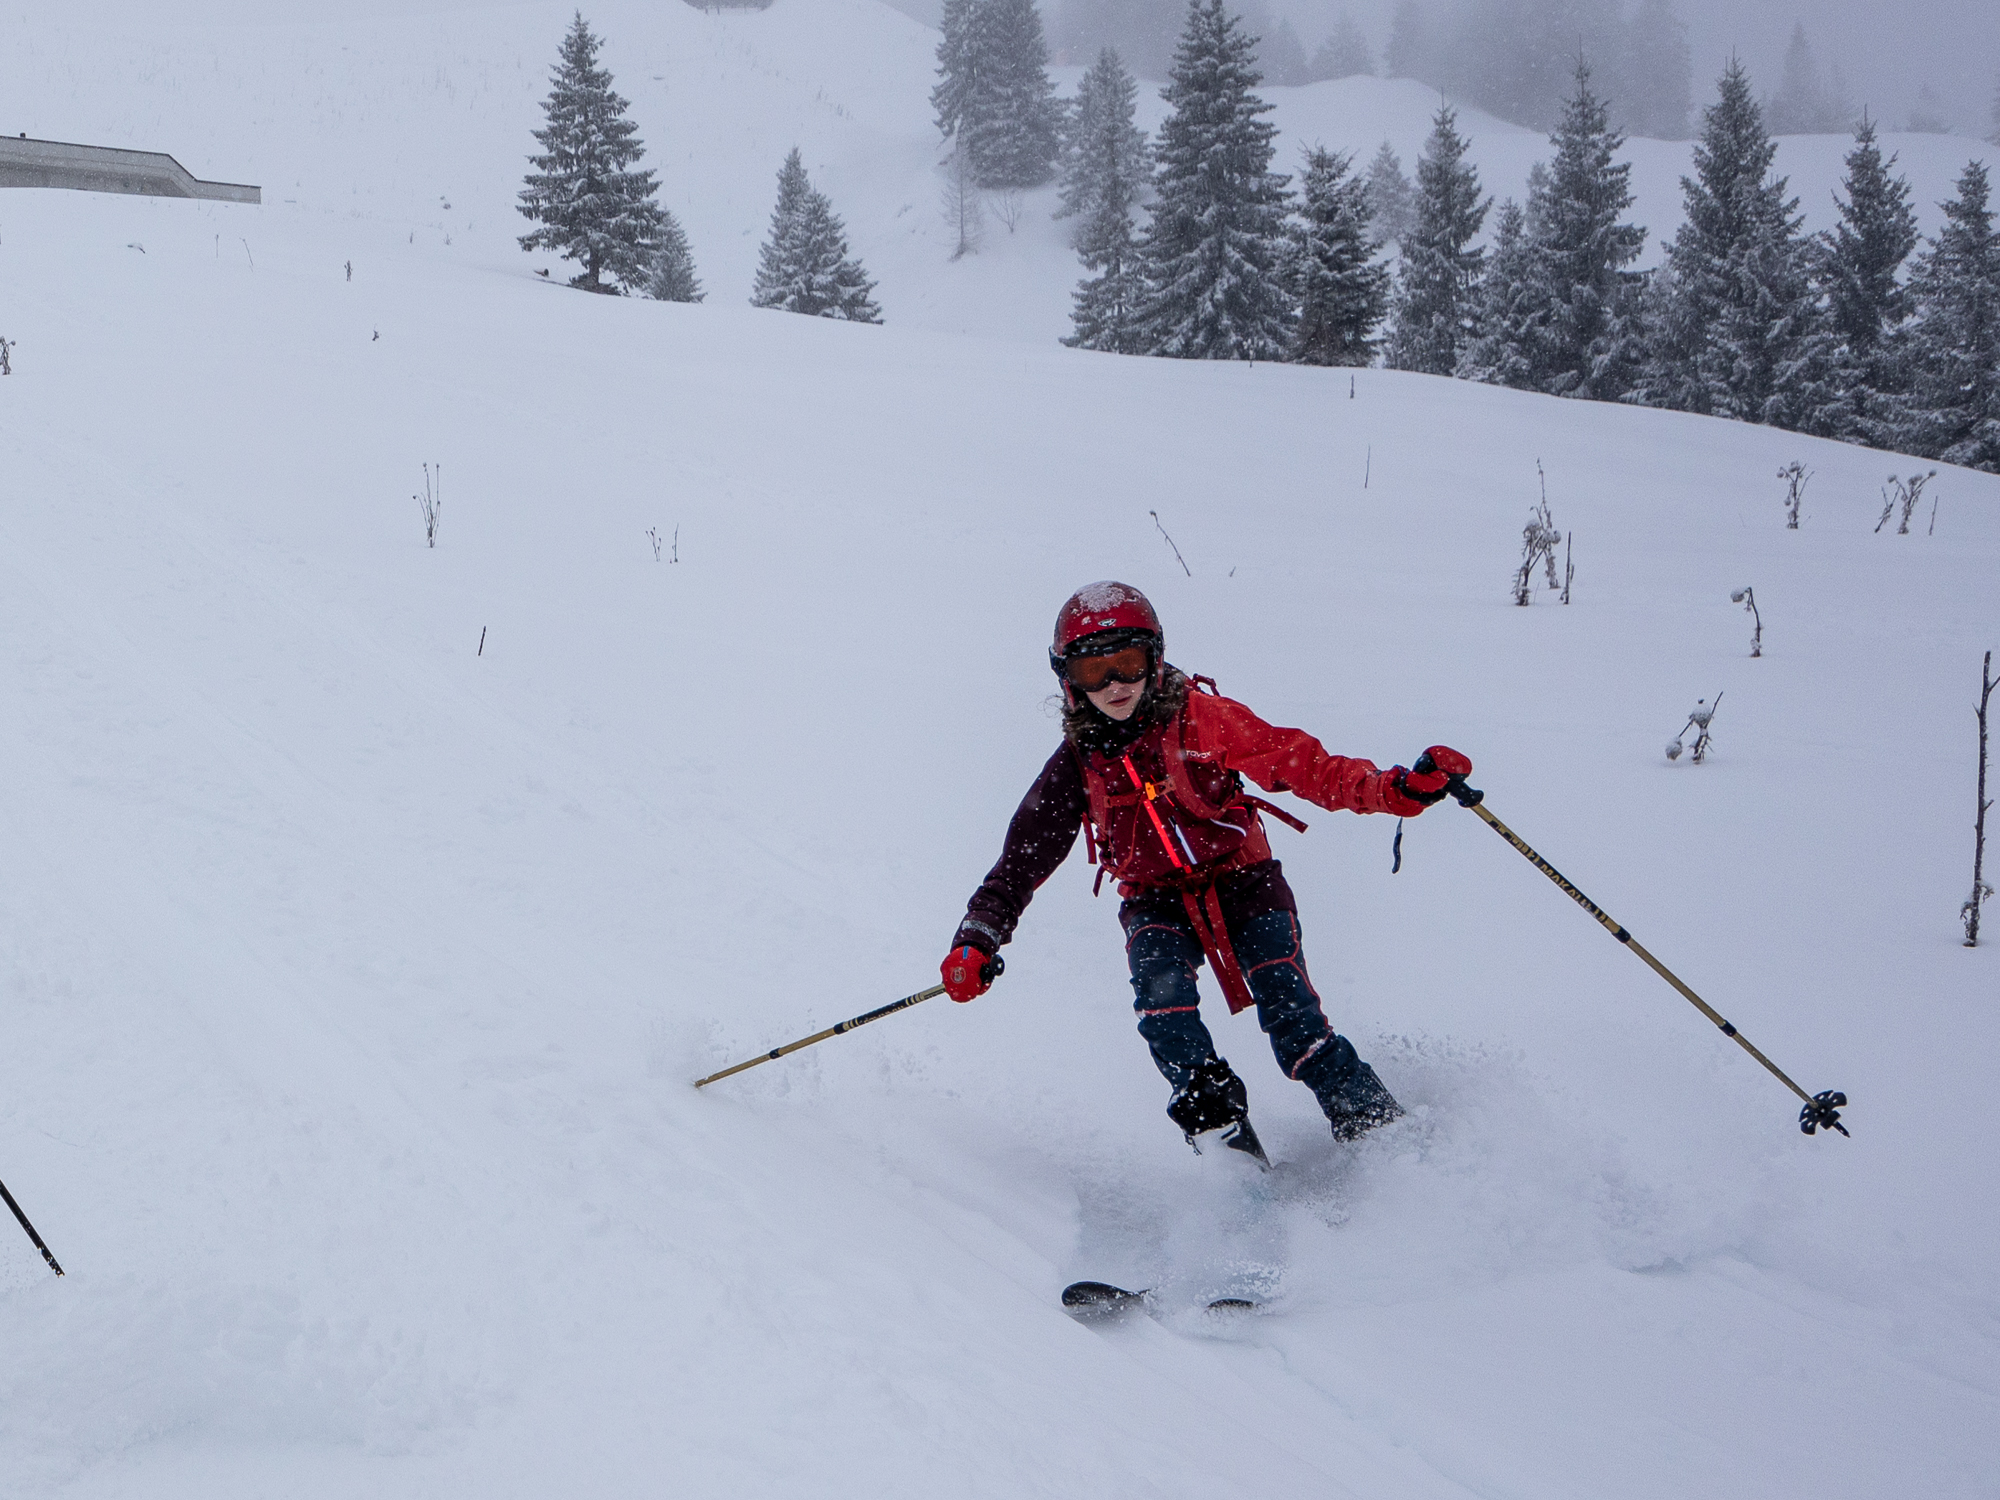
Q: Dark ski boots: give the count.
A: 2